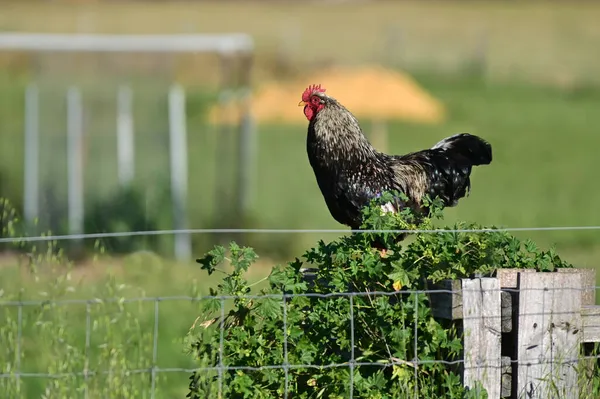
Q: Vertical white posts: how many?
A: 4